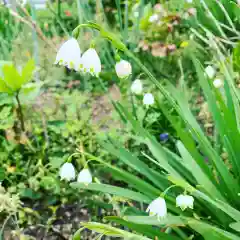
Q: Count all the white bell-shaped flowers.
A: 11